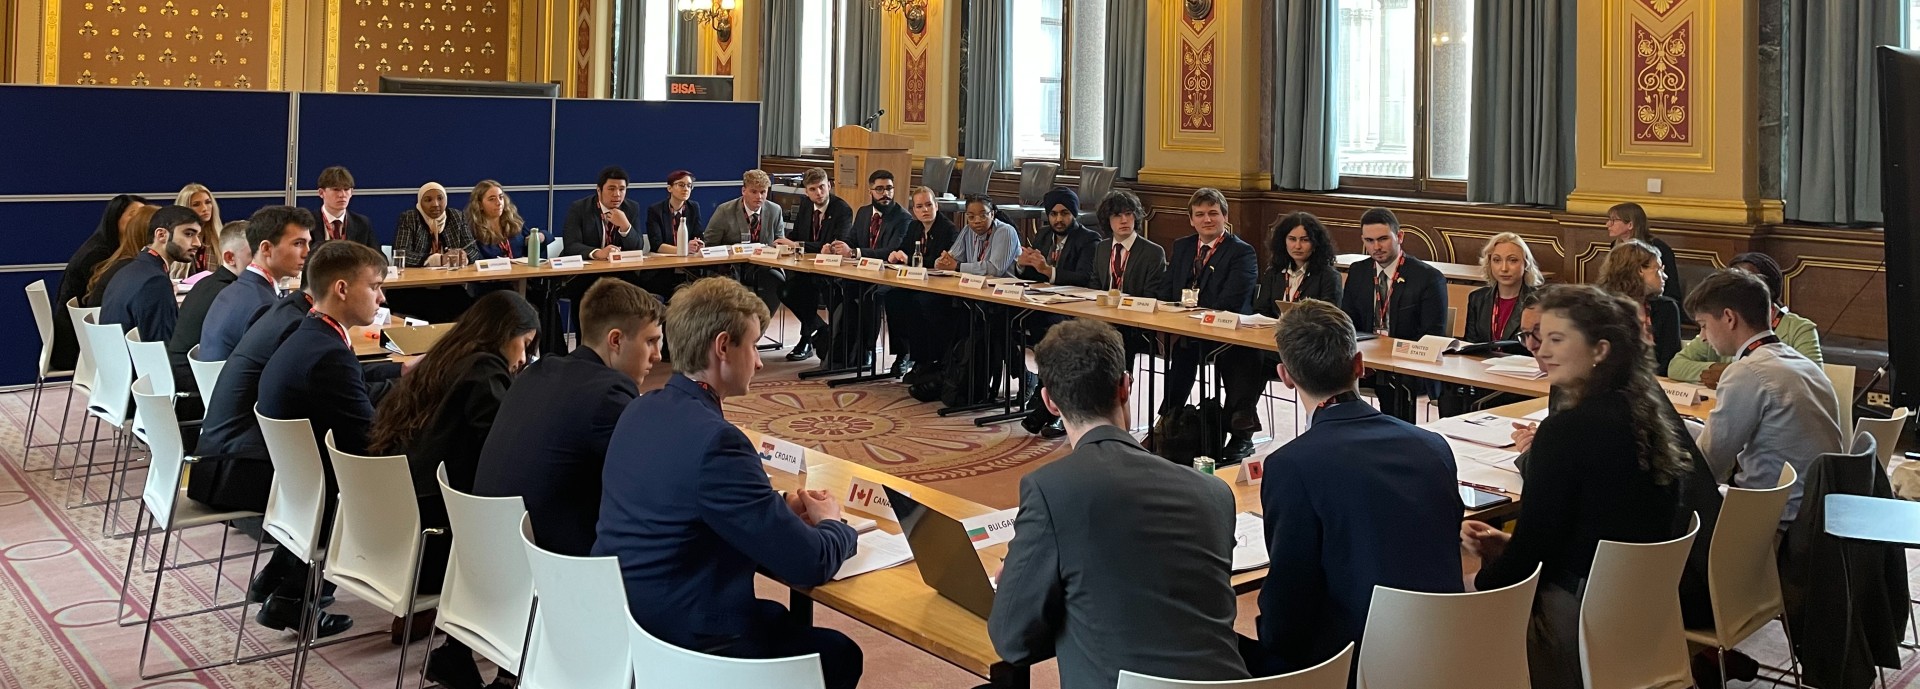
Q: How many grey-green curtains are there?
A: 9